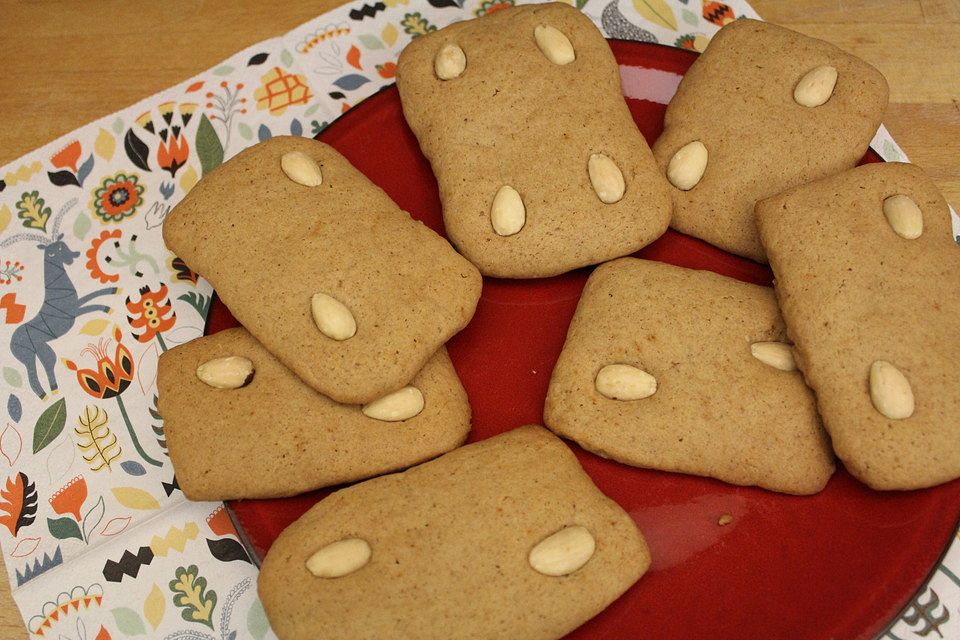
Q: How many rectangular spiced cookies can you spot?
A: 7